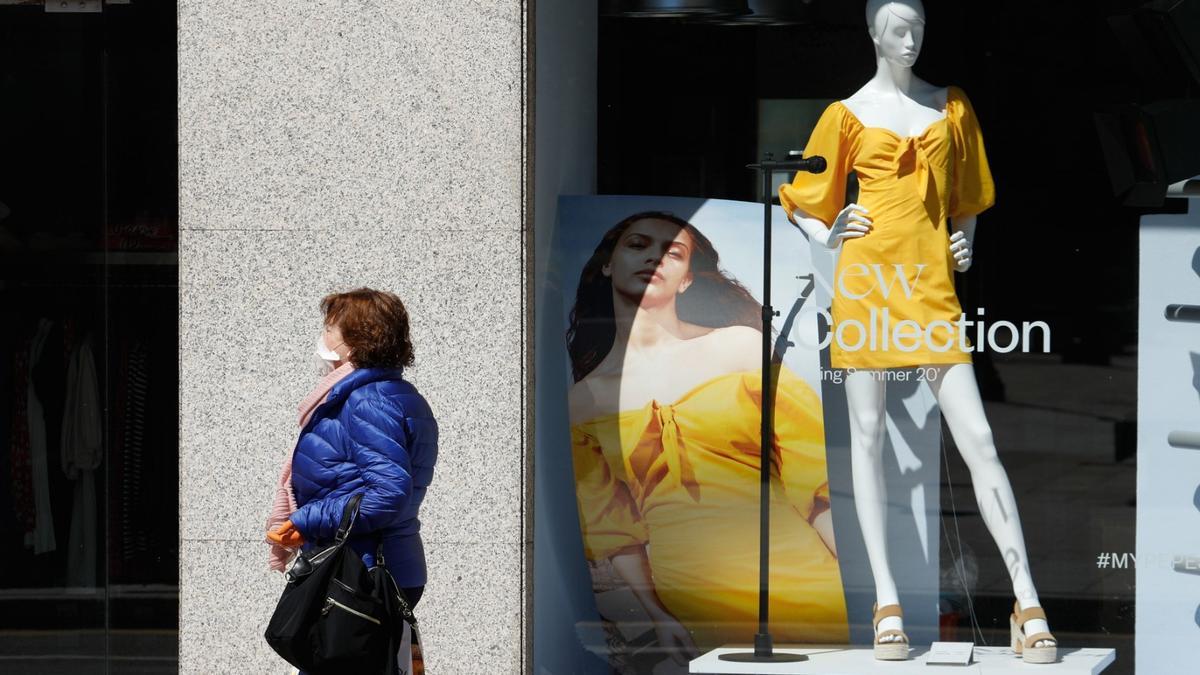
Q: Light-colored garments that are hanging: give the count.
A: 2